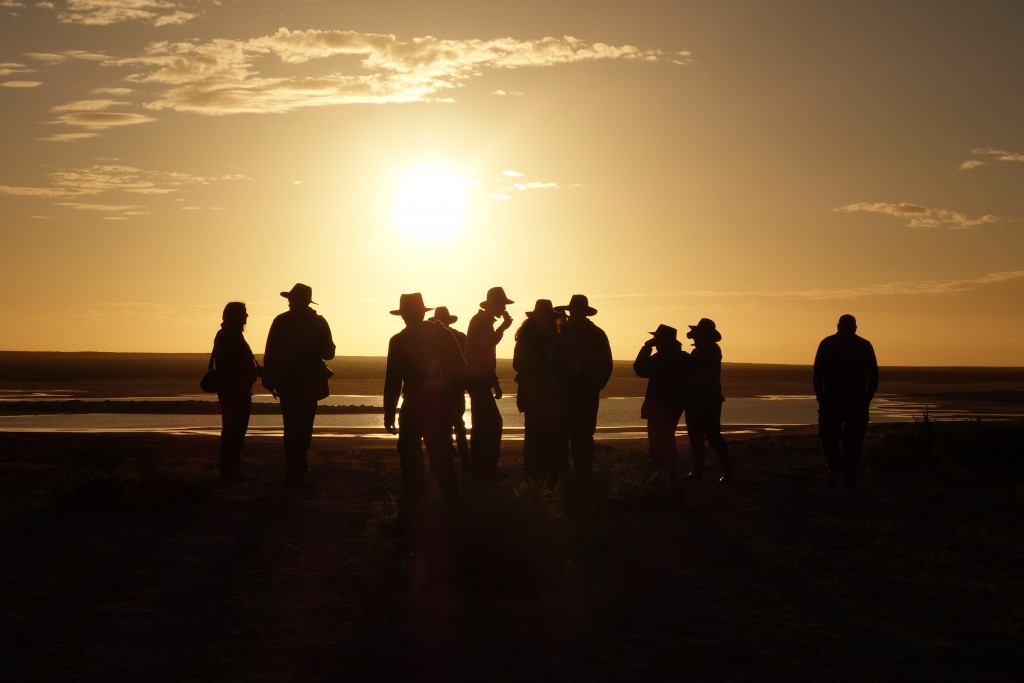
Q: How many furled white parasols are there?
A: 0